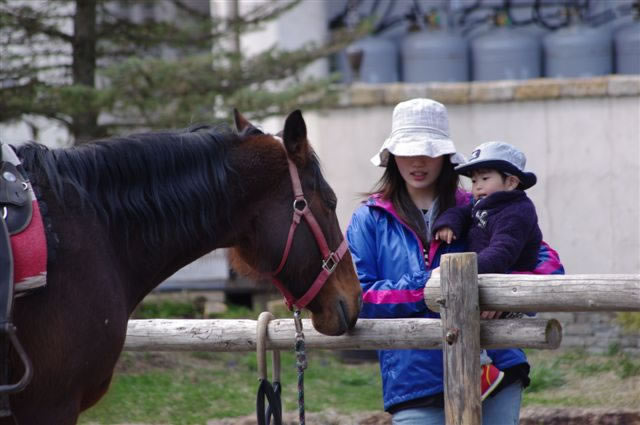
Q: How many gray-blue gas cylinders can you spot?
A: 5